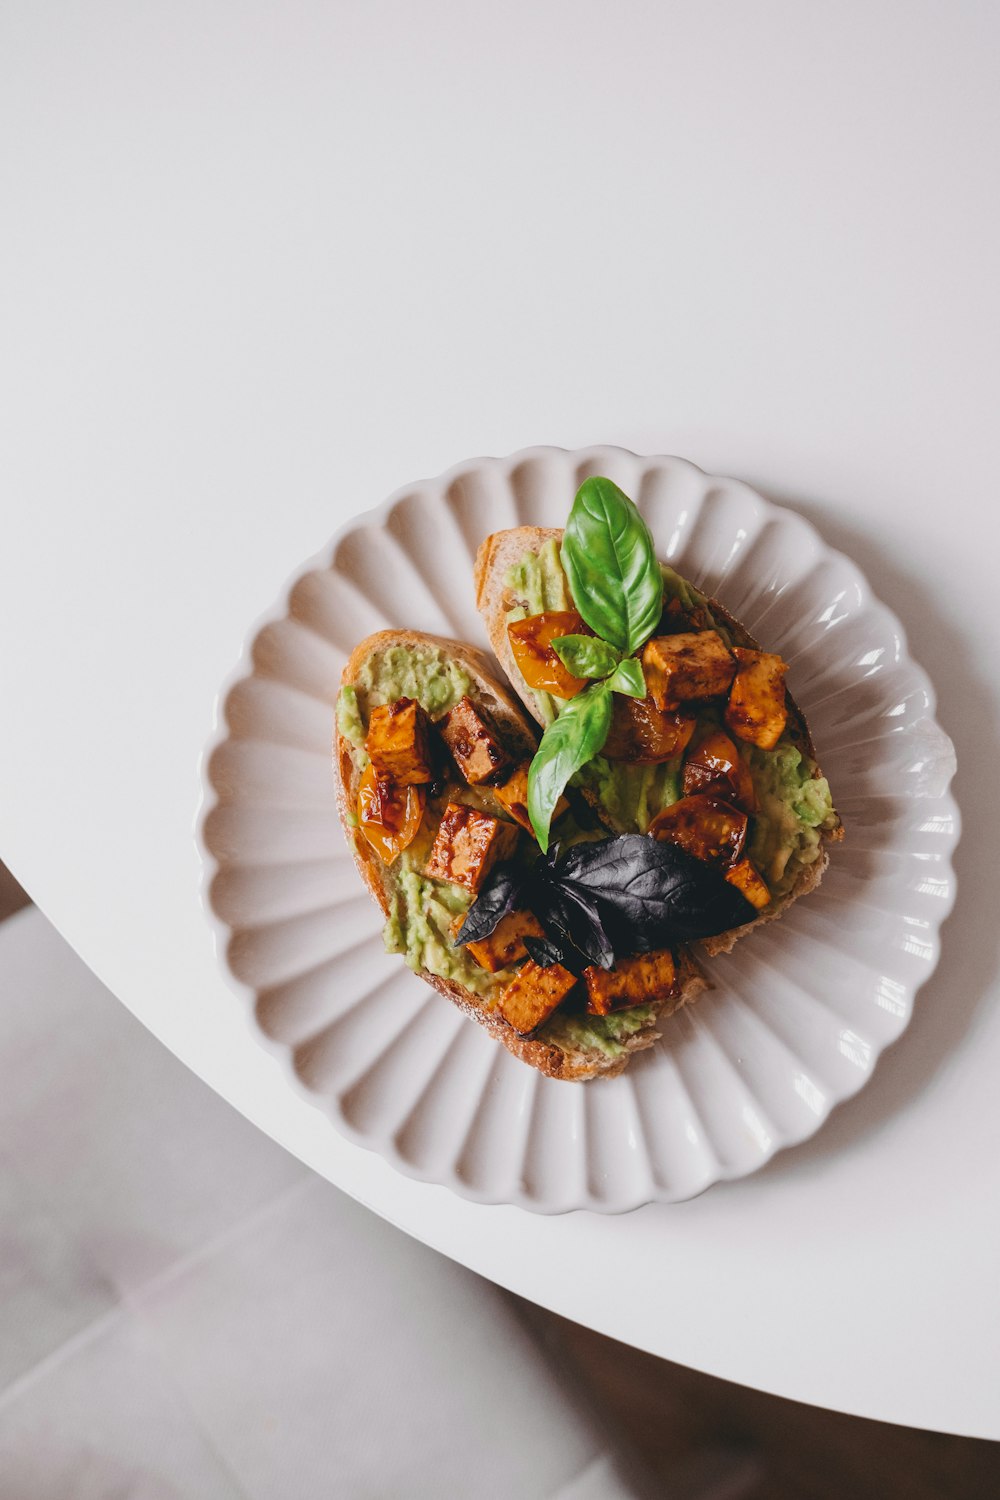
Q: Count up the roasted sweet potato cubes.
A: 10